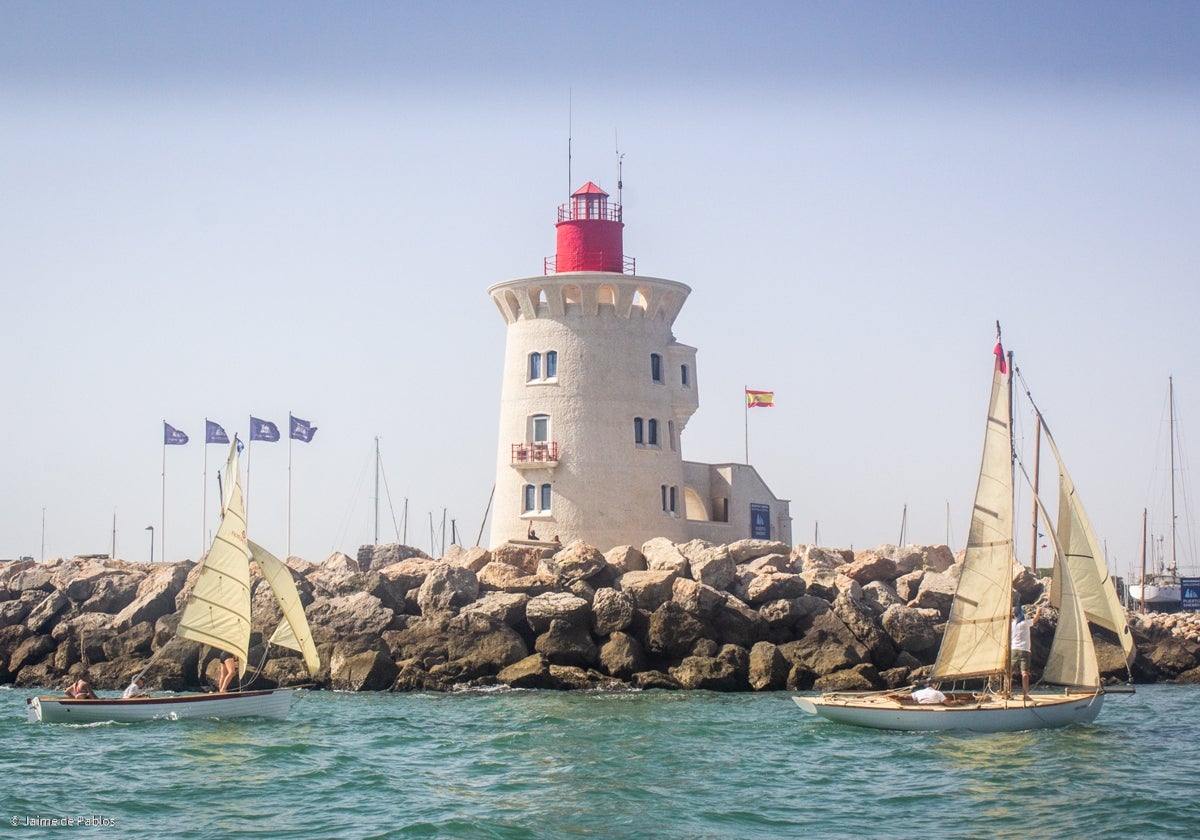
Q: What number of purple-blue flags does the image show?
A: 4